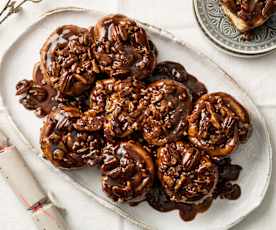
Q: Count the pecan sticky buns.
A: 9